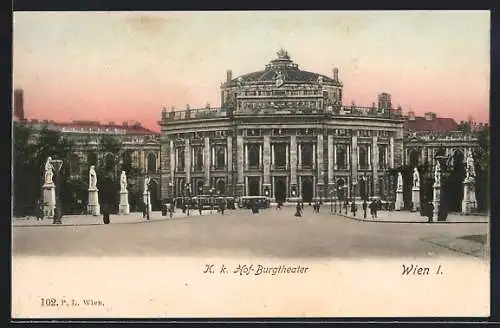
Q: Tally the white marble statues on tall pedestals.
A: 8